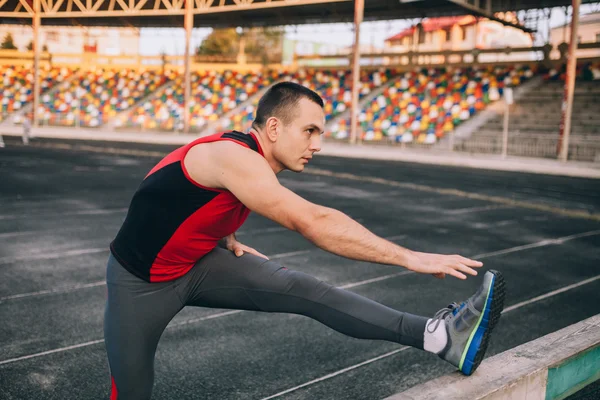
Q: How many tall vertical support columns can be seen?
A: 4